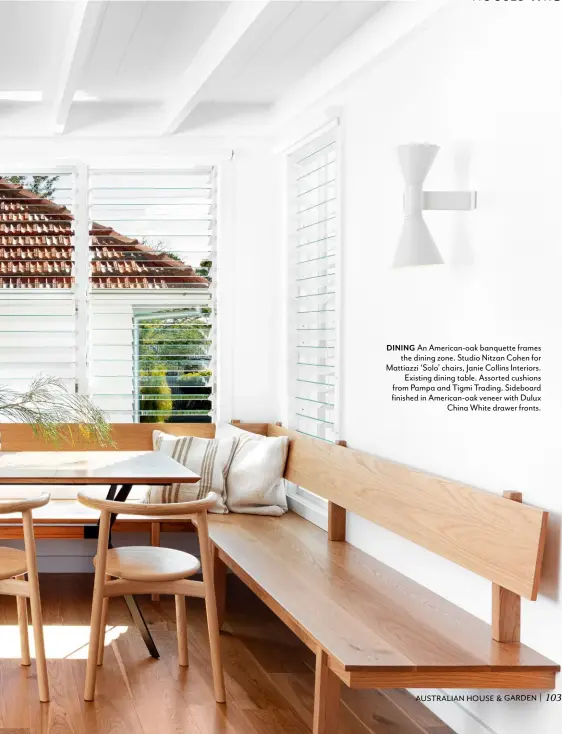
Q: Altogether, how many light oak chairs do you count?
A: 2